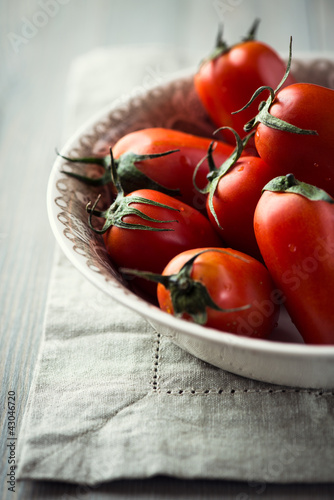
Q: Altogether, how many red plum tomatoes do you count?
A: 7